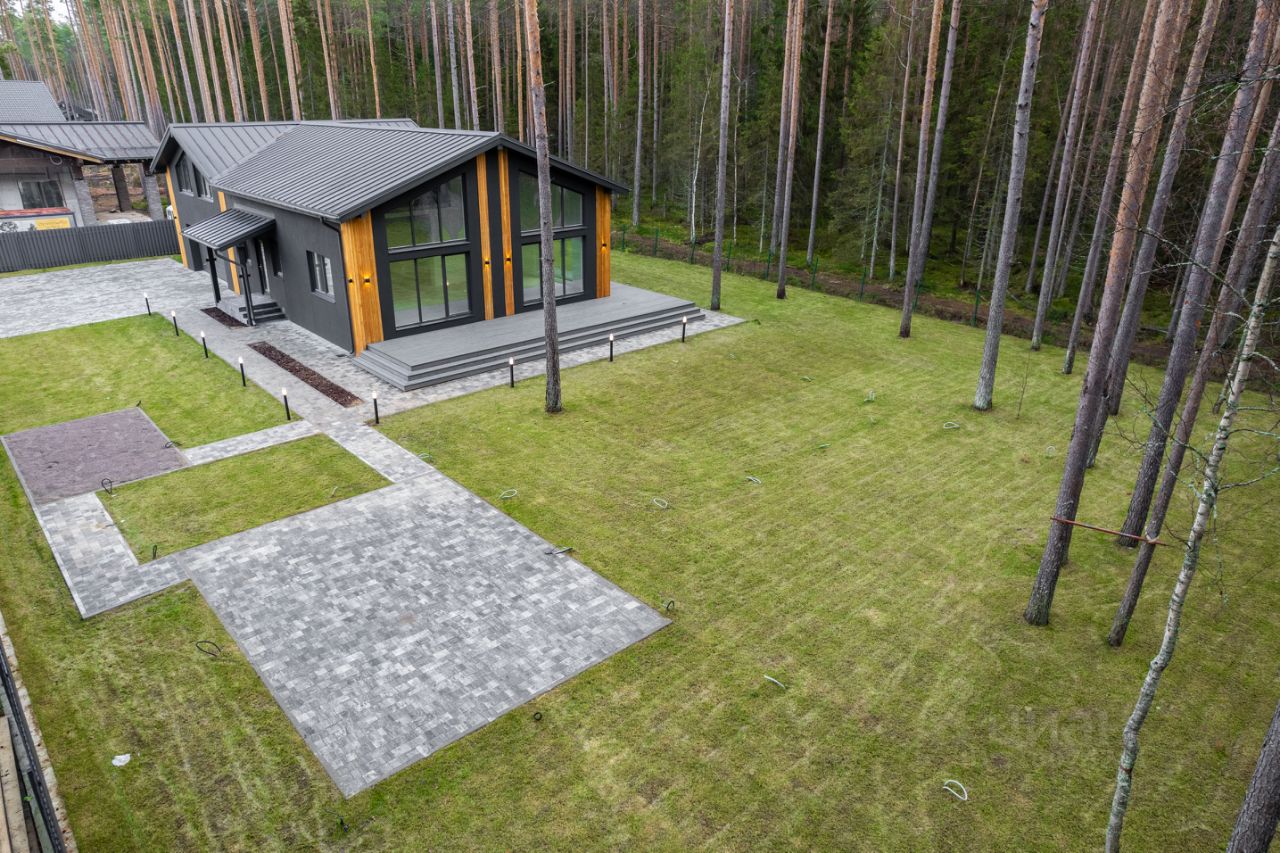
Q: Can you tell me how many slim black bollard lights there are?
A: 9